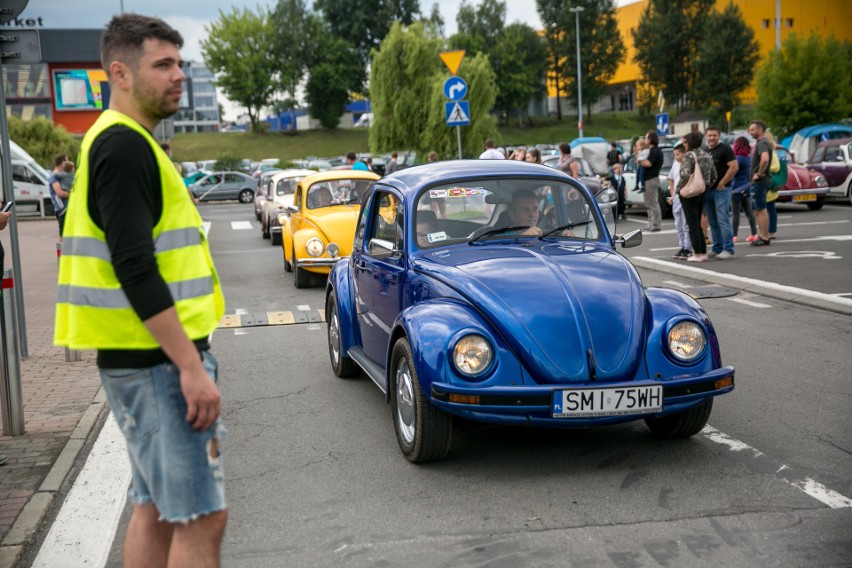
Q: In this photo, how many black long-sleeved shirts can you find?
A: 1